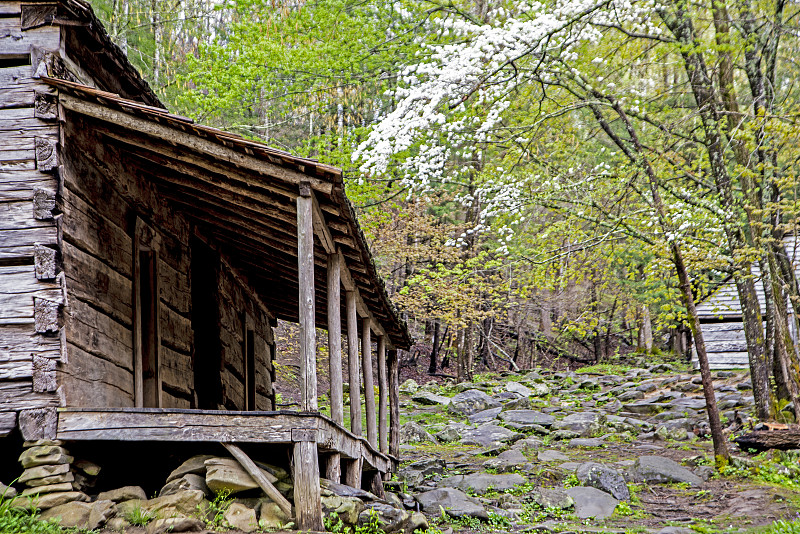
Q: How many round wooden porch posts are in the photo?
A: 6